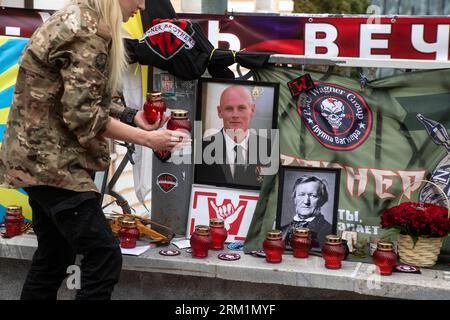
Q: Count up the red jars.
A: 10